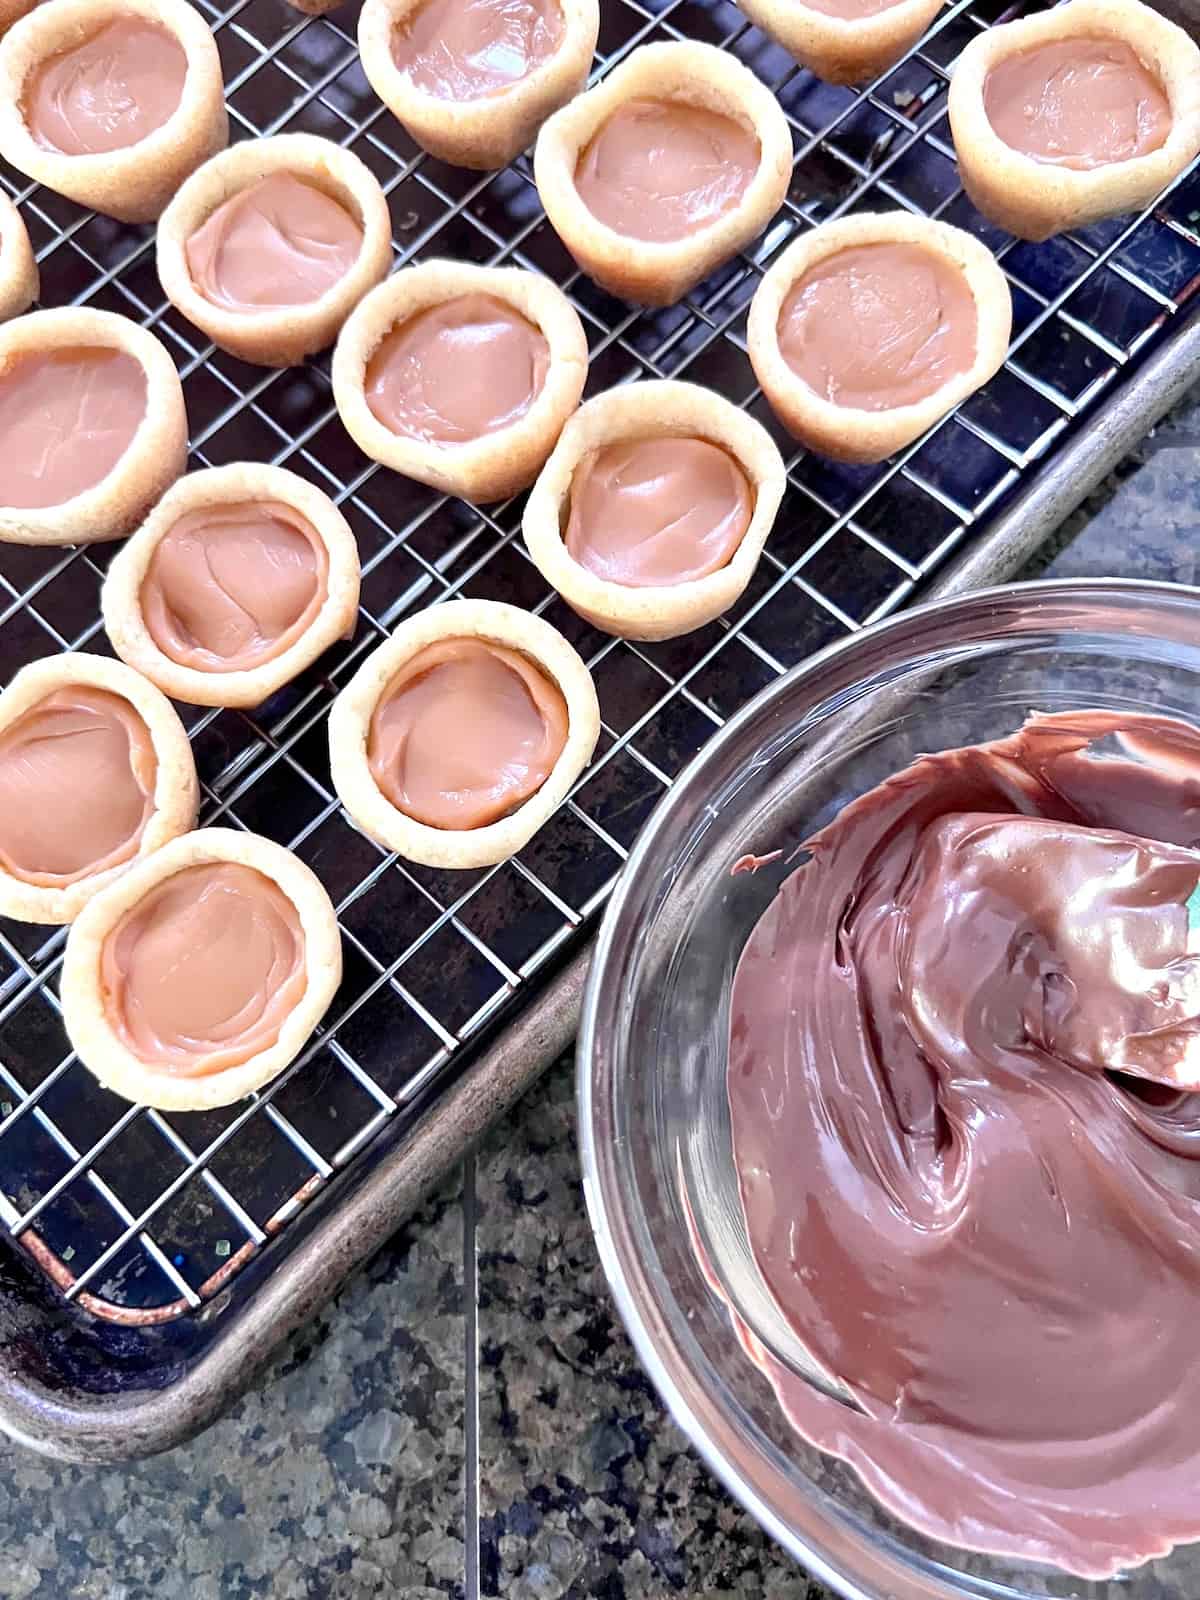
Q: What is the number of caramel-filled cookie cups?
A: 15